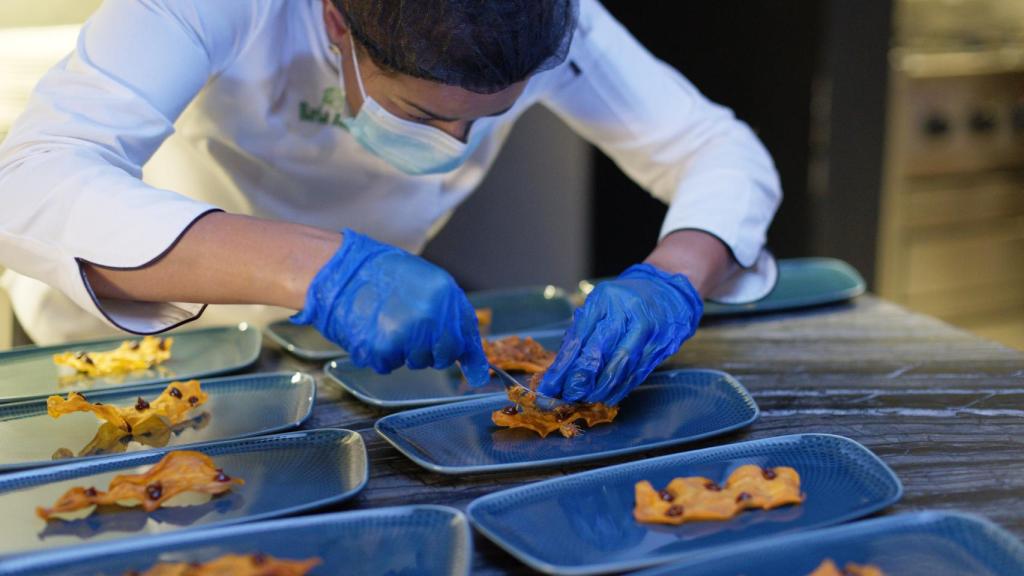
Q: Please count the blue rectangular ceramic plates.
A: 10